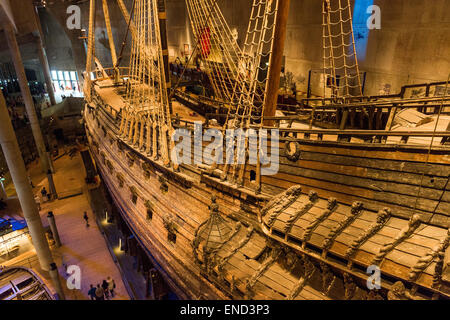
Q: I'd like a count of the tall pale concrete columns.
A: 3